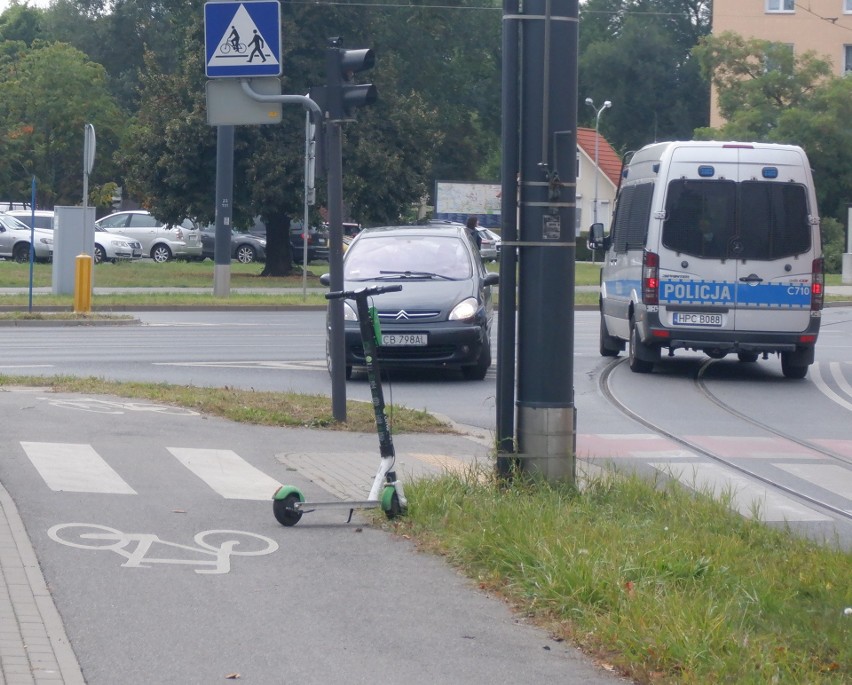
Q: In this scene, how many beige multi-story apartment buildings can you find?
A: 1